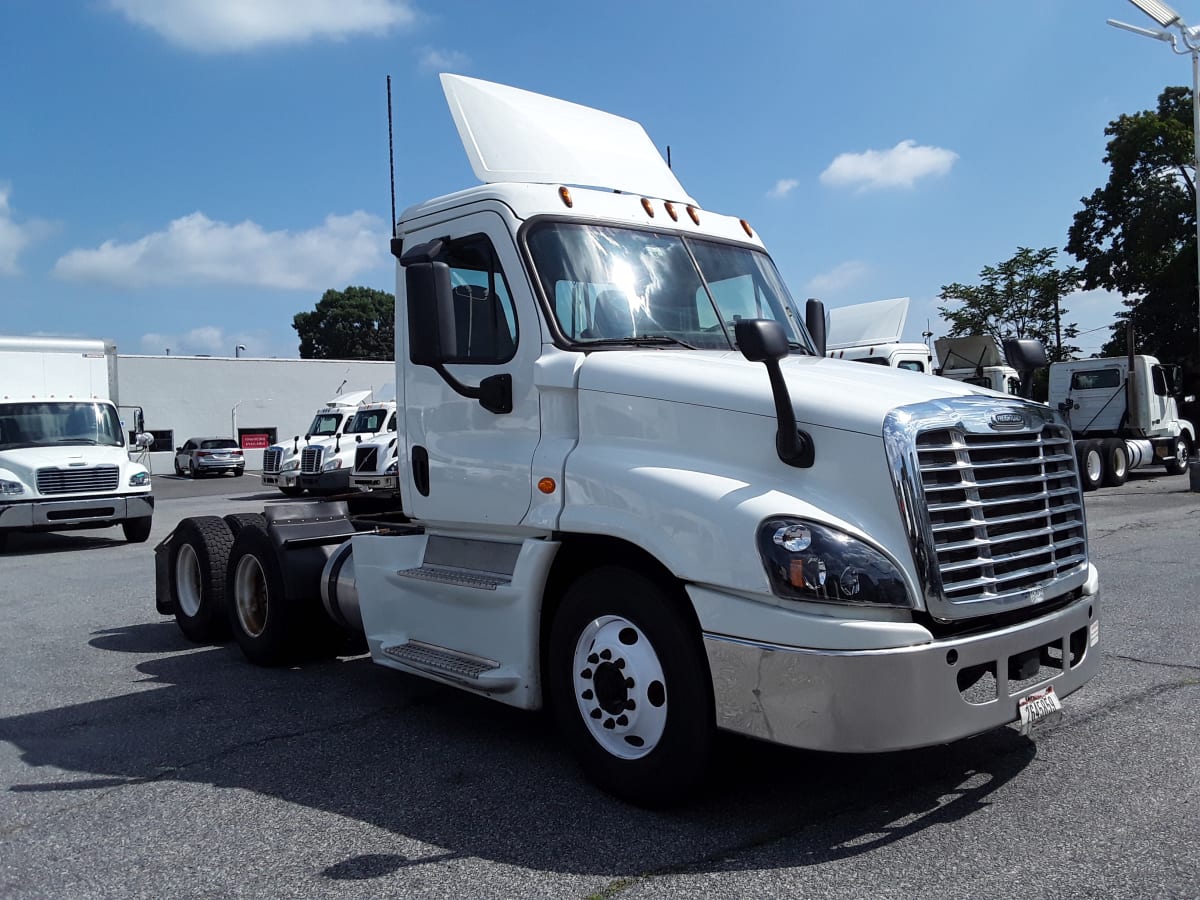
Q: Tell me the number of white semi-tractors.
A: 7